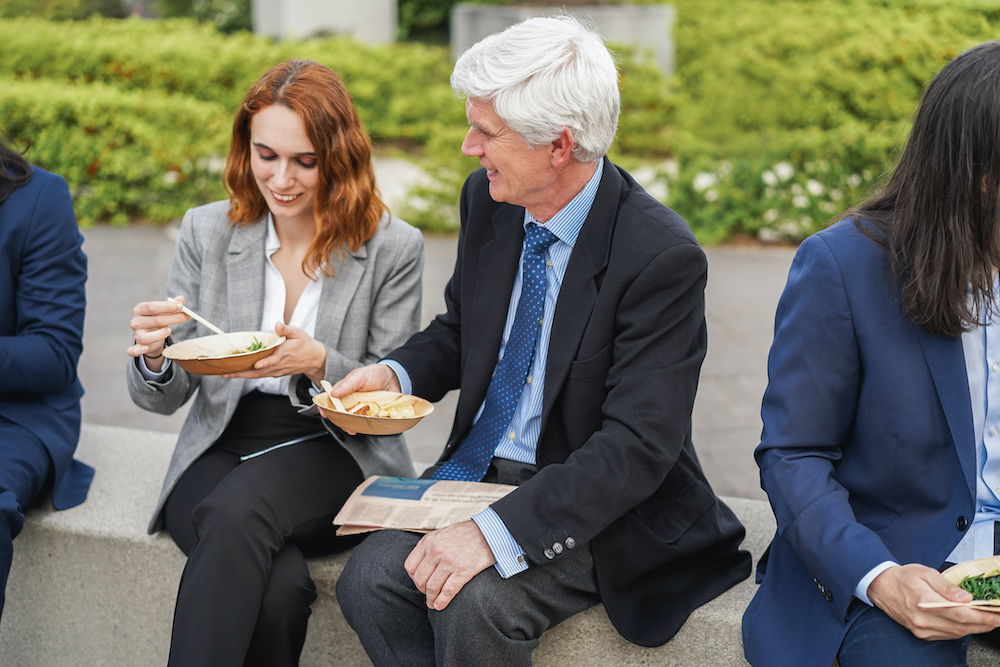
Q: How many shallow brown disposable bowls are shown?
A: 3